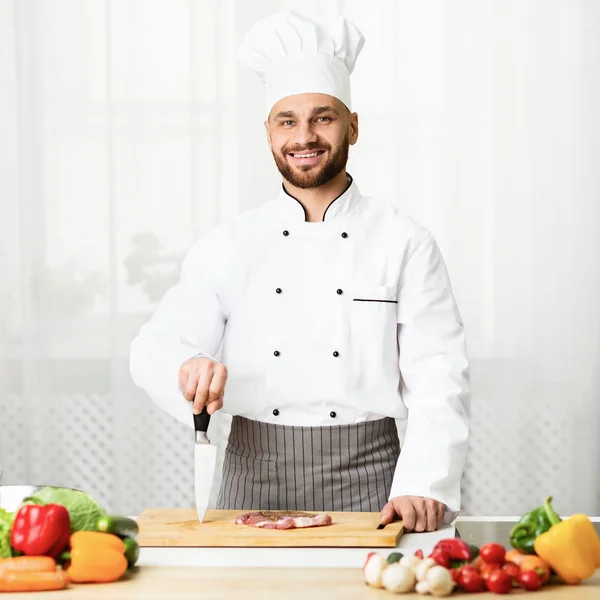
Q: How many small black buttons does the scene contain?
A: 8